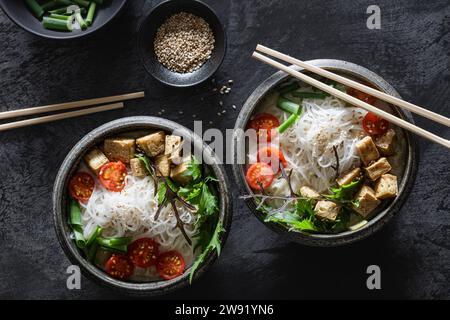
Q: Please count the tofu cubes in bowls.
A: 15